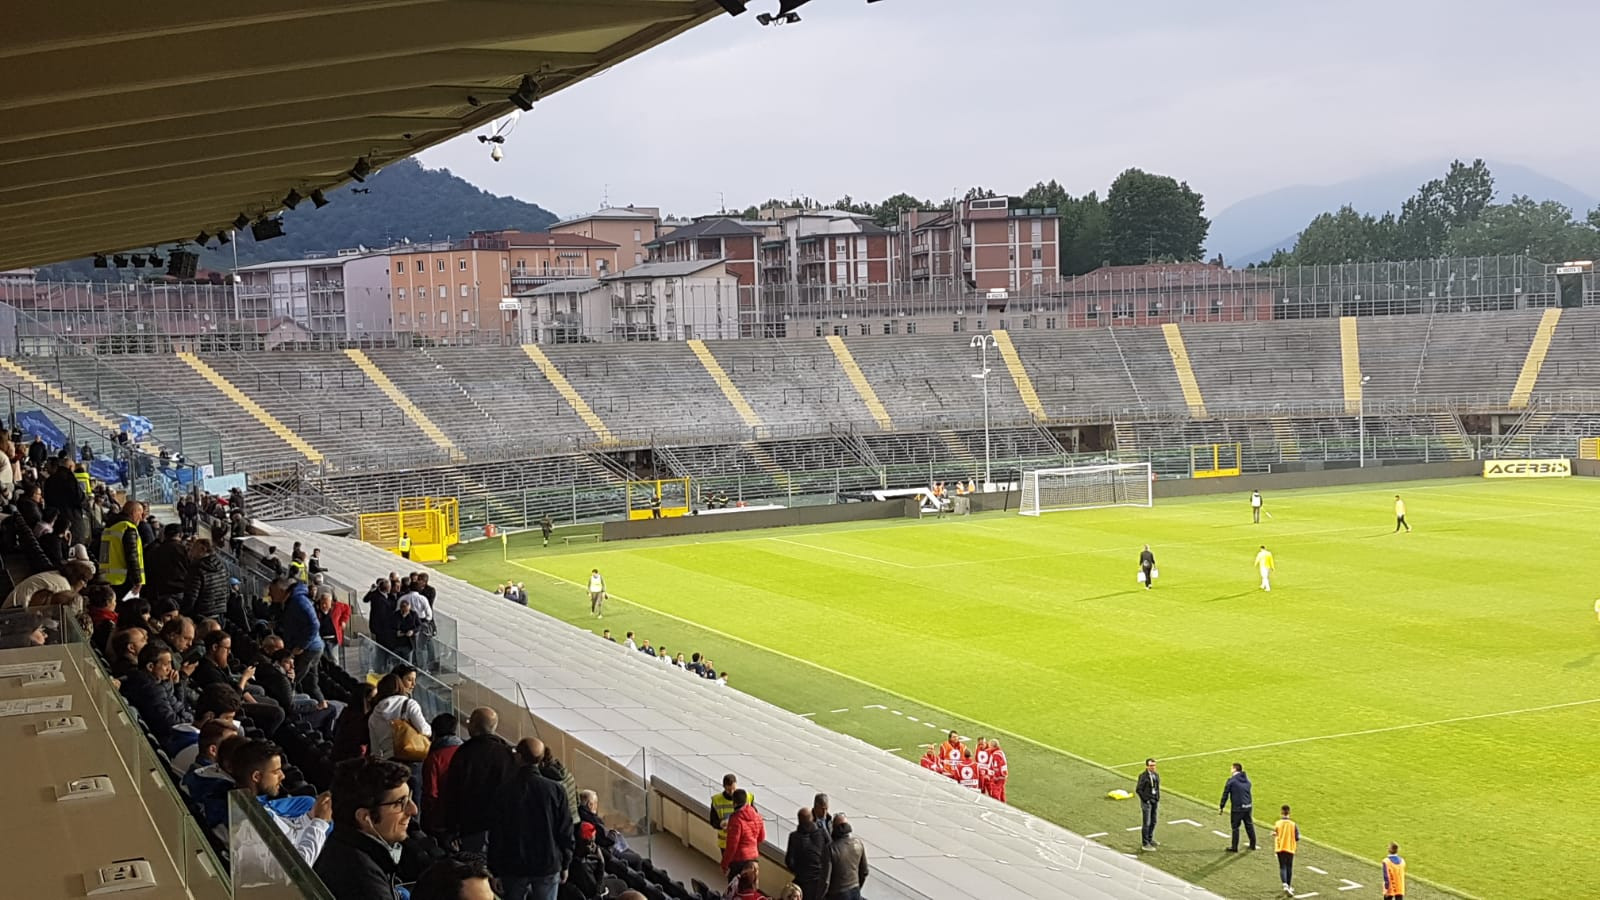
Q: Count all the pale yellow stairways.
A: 10